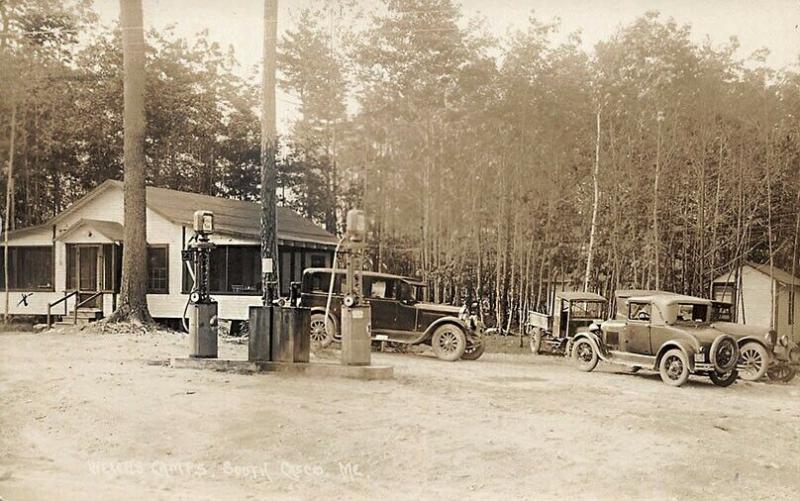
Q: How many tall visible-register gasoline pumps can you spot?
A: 2